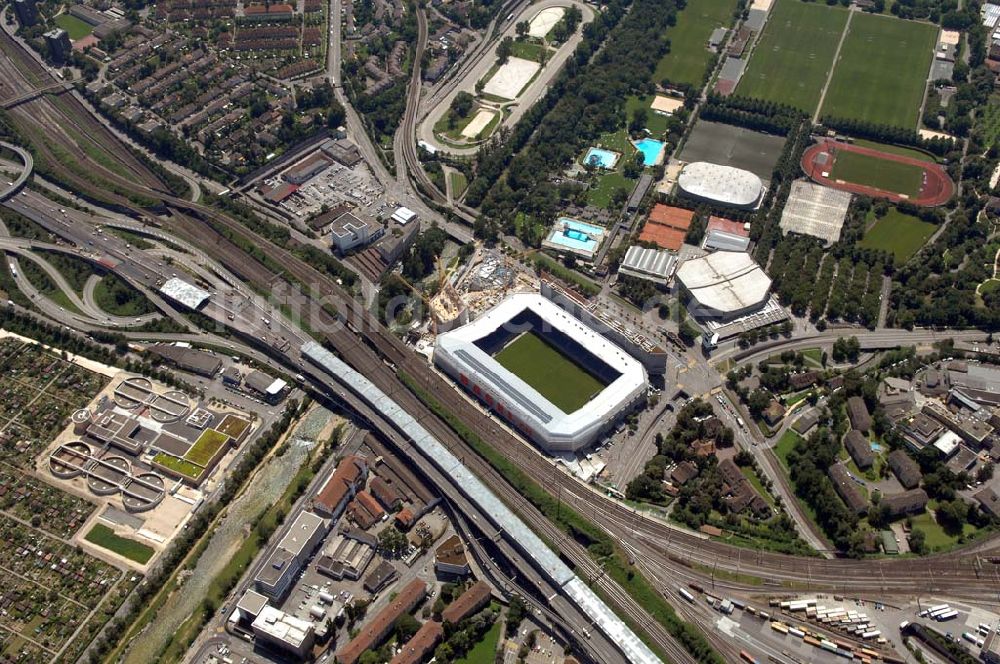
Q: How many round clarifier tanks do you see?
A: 5